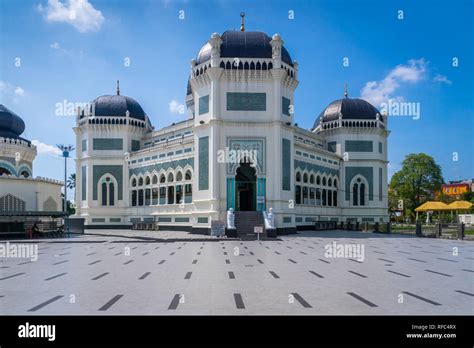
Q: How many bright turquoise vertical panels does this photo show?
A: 2